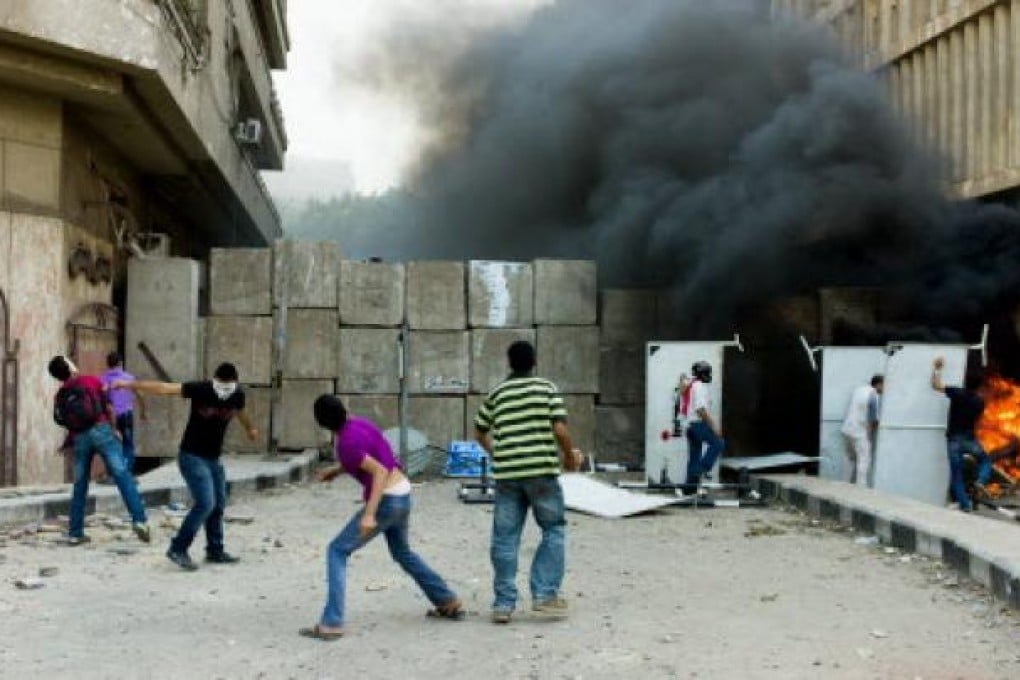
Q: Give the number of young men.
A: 8